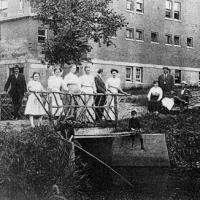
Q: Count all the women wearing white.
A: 6